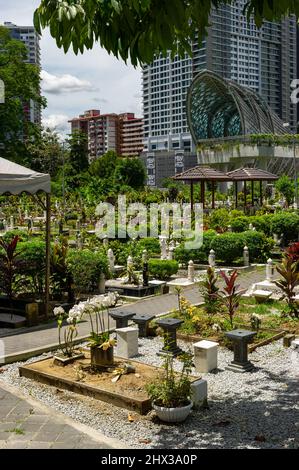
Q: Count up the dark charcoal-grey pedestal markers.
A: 4